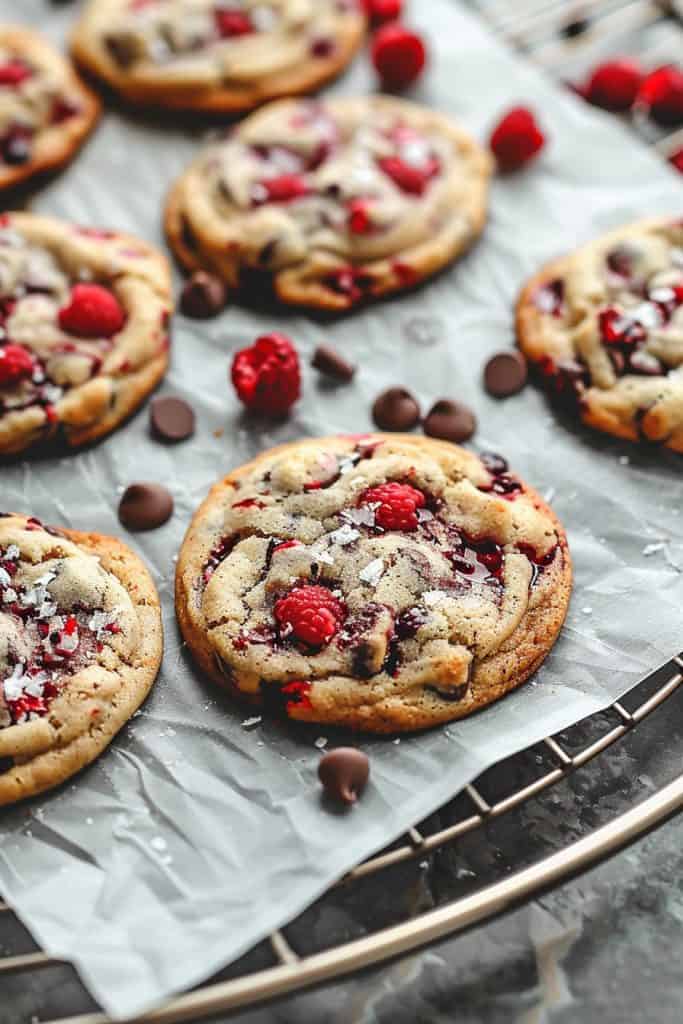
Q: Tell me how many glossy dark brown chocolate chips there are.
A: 8